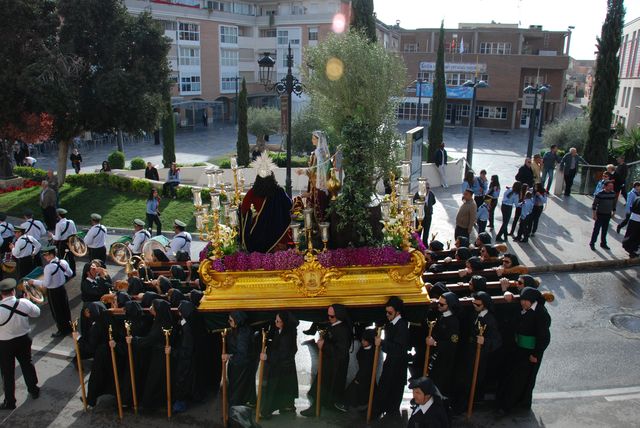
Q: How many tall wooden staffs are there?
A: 10